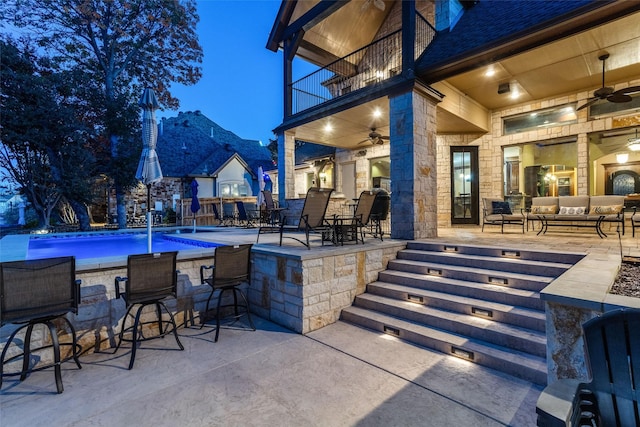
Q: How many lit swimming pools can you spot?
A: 1